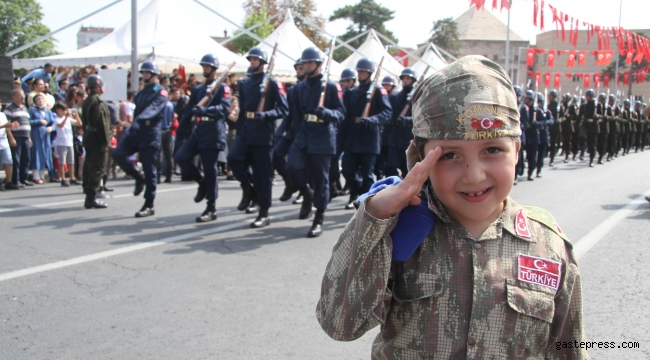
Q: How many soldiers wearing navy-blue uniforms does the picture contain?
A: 13